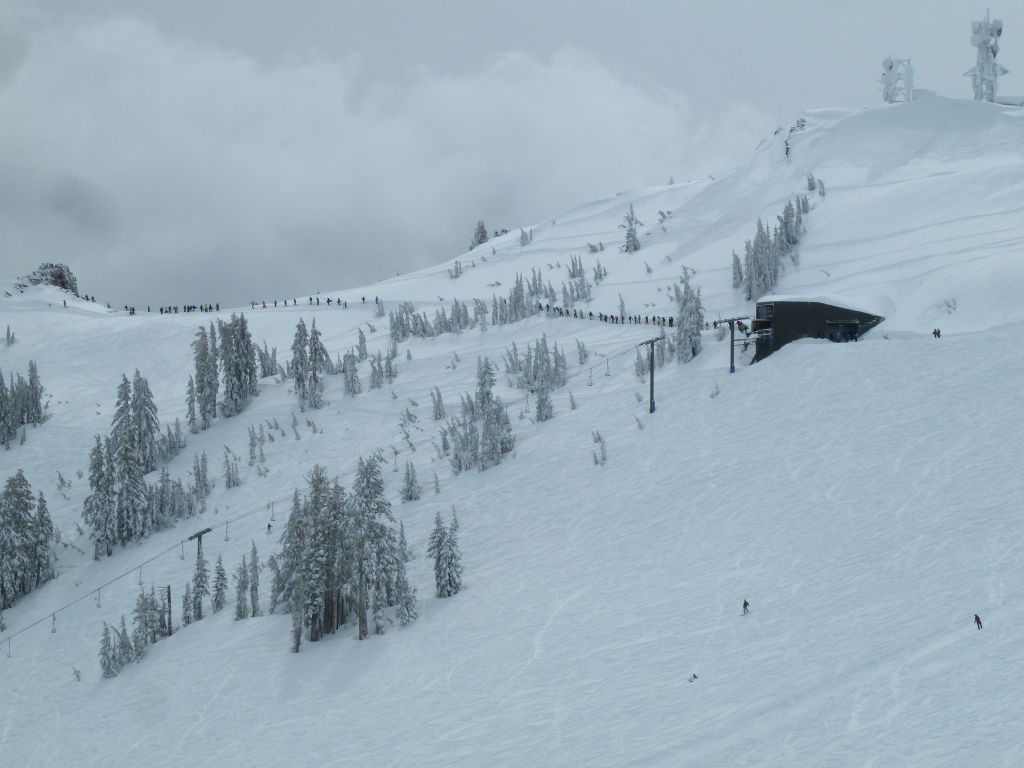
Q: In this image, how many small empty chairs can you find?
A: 11